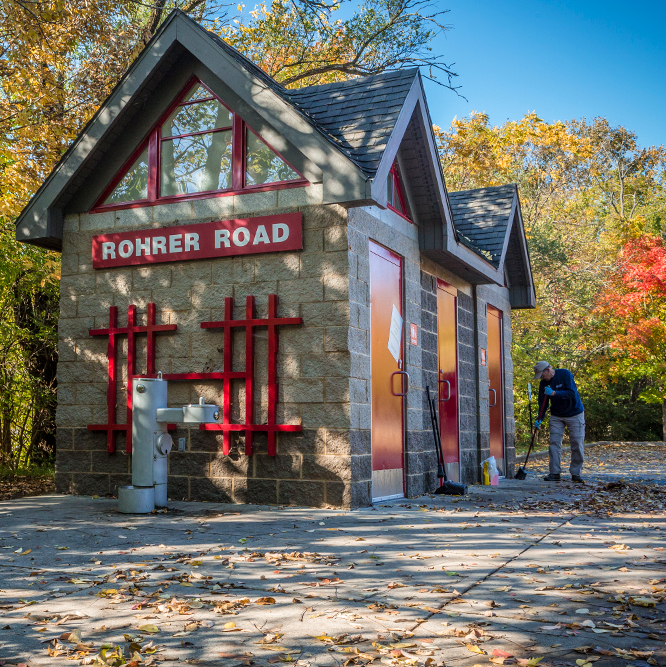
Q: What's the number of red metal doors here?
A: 3